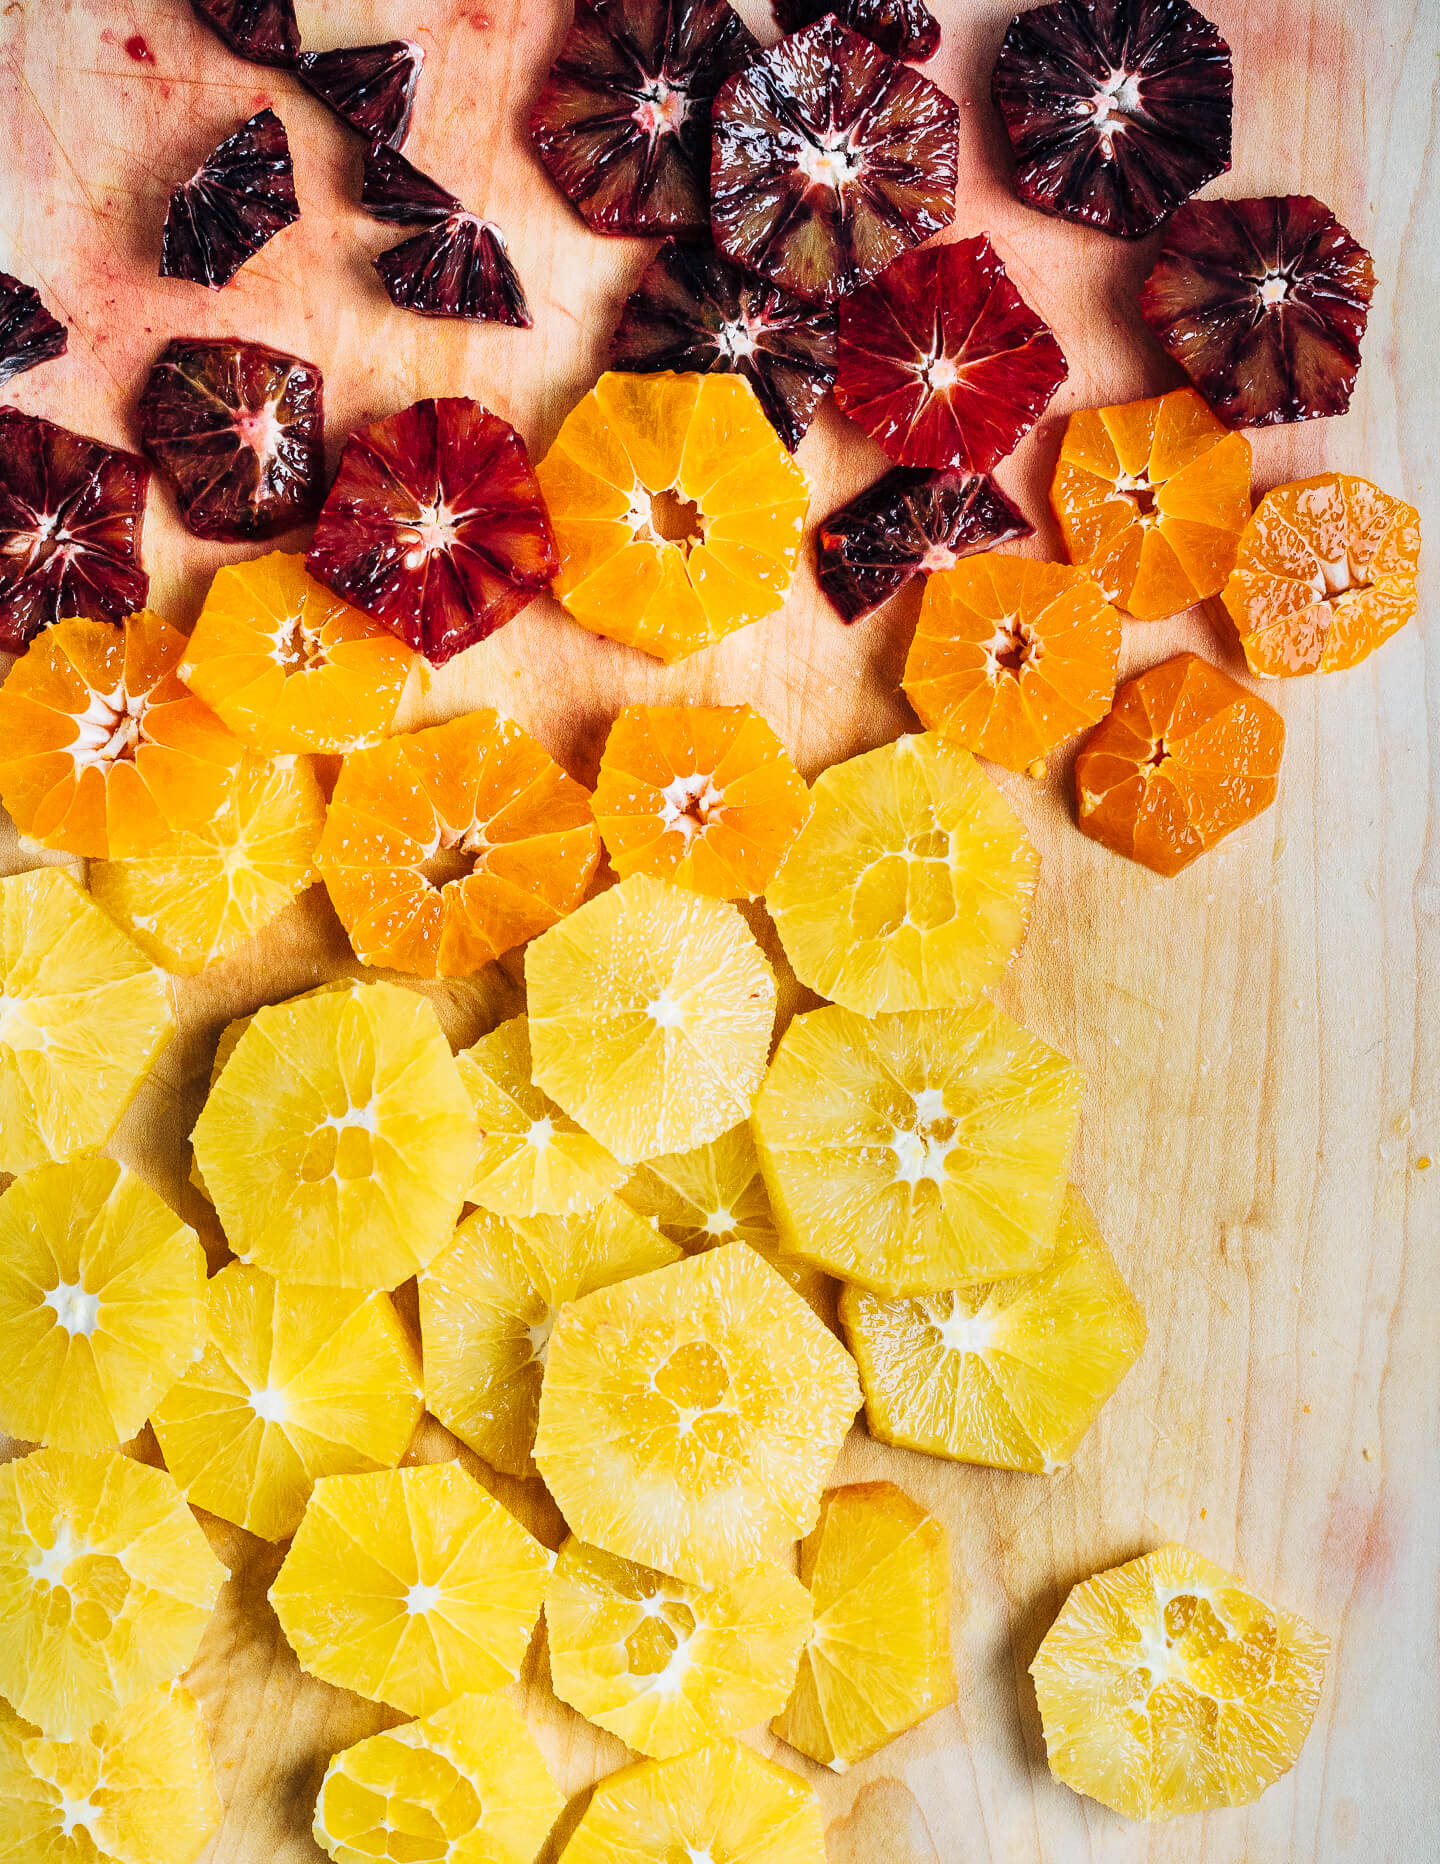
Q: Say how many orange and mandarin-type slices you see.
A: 9